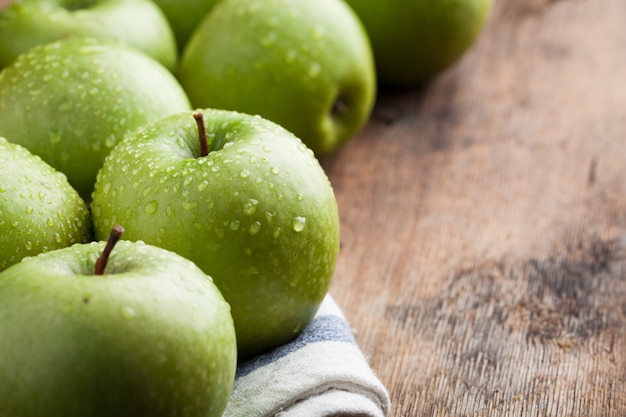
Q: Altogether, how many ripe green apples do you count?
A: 8